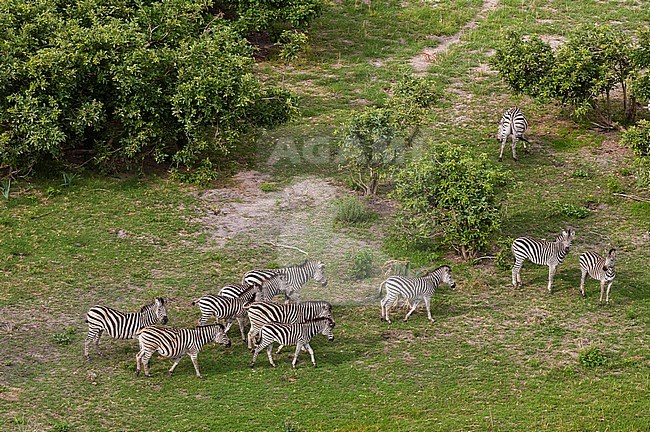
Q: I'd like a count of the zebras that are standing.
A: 11